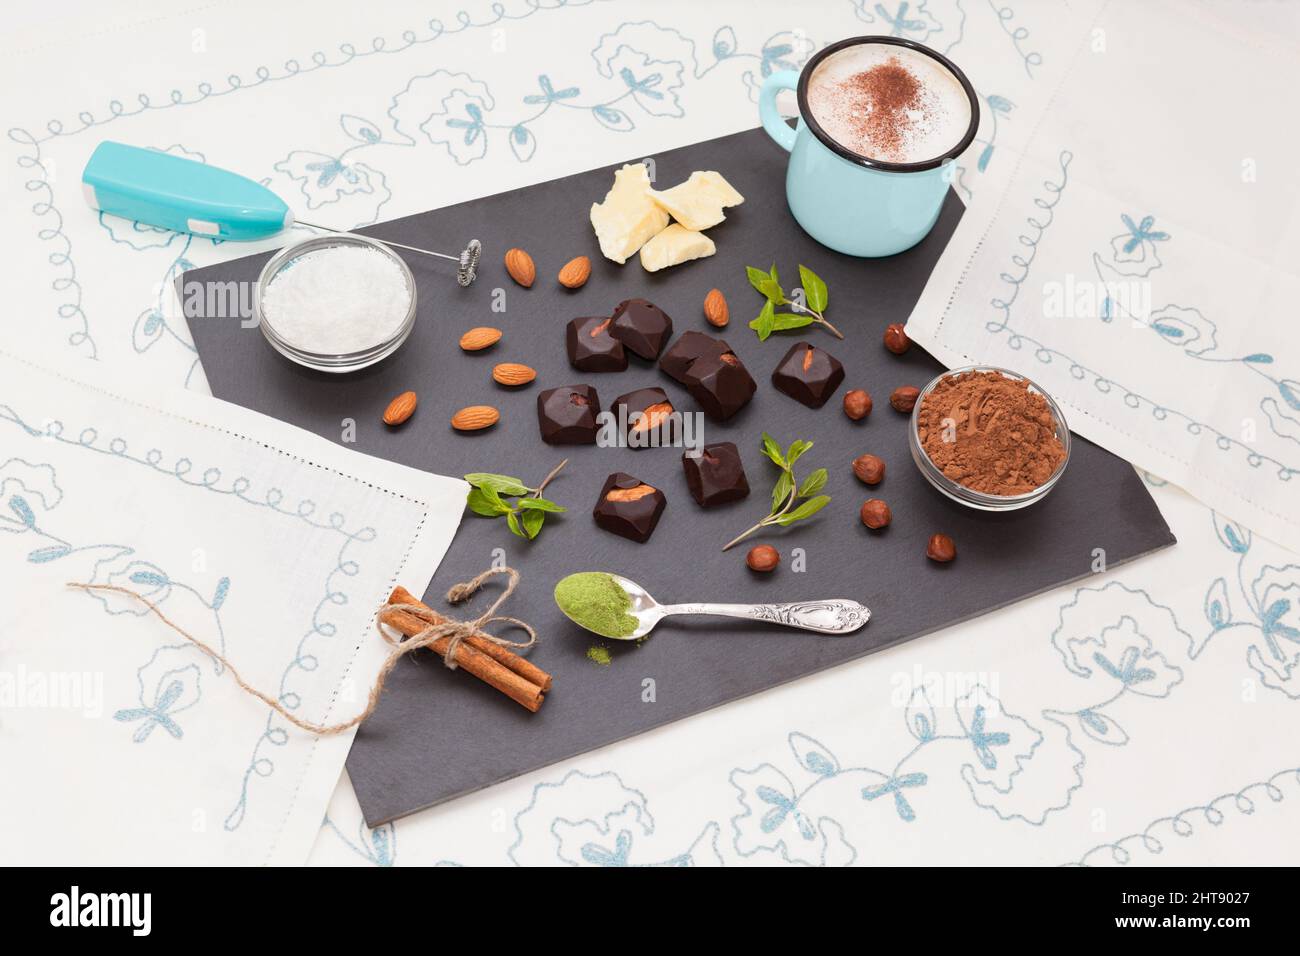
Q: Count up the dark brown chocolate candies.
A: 9